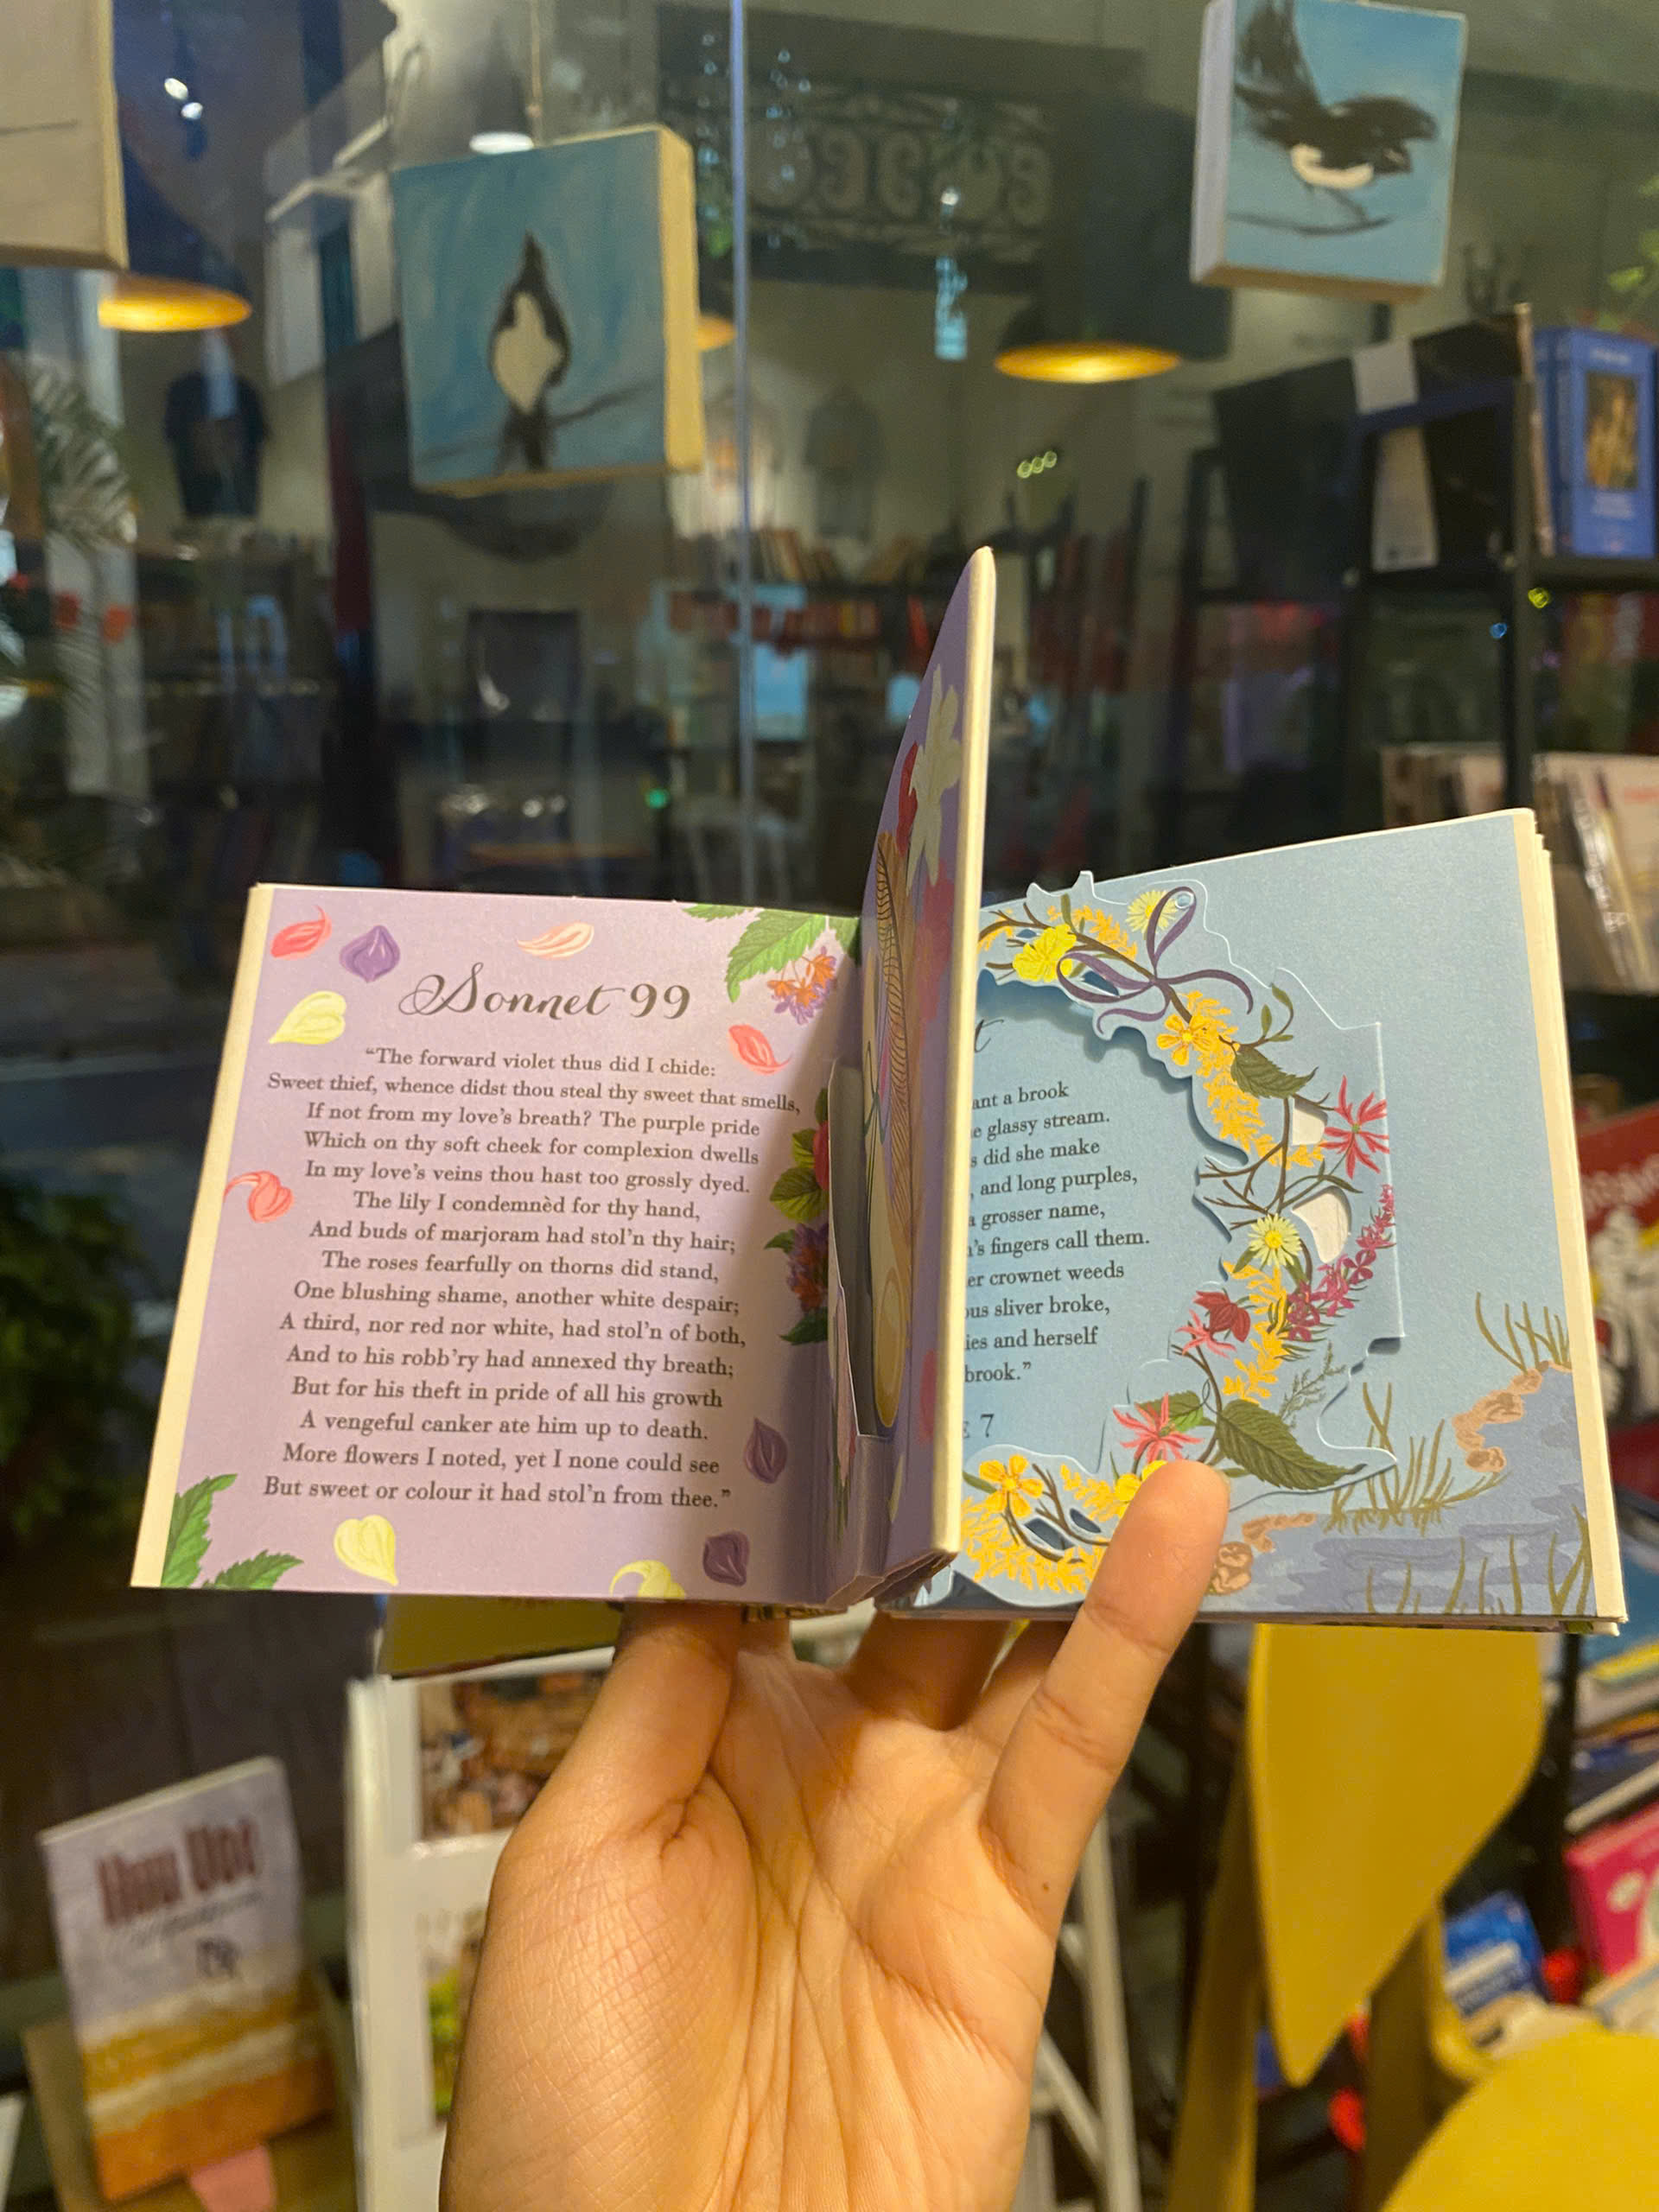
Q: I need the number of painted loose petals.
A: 10